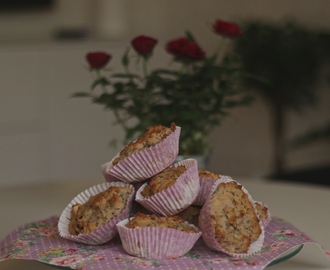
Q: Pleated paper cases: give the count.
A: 7